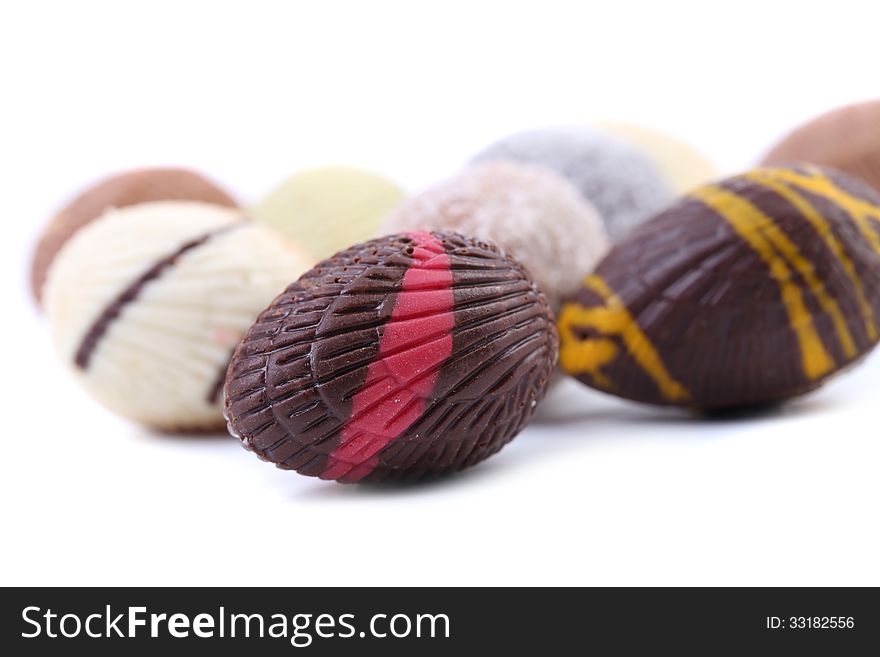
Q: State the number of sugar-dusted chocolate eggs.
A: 2